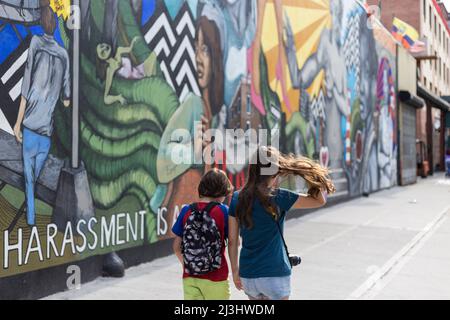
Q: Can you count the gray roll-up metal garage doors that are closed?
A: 1